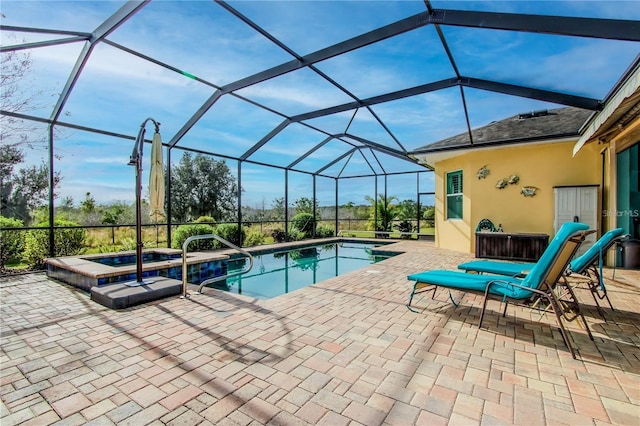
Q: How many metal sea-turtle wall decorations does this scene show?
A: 4